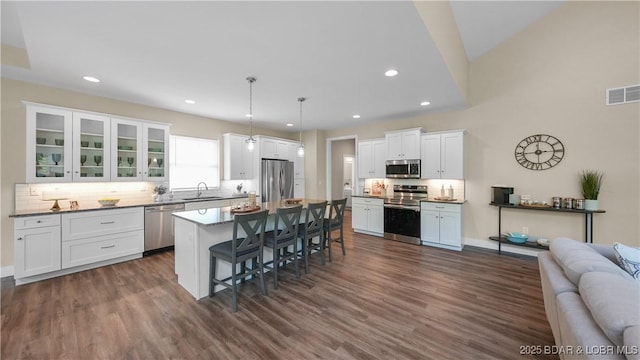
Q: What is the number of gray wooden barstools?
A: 4